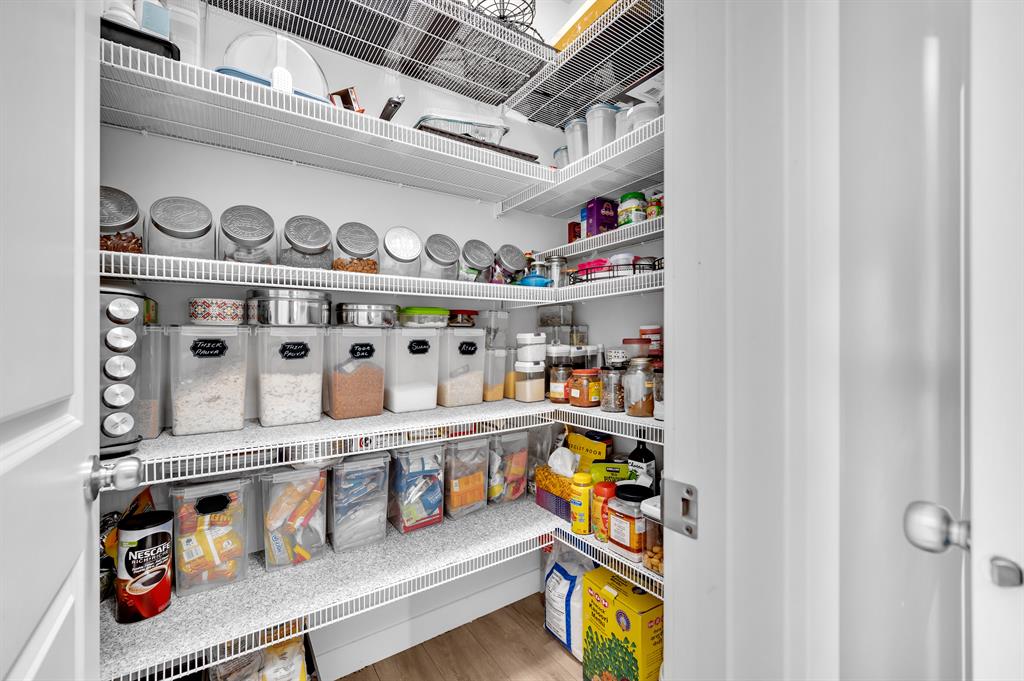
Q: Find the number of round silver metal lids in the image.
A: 14